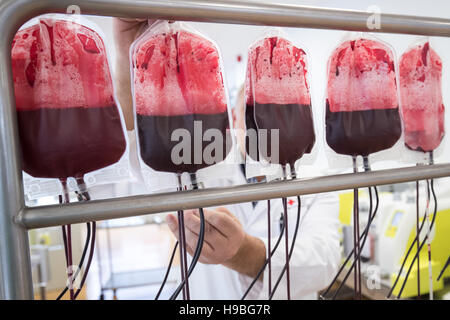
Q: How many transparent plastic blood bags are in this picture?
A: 5